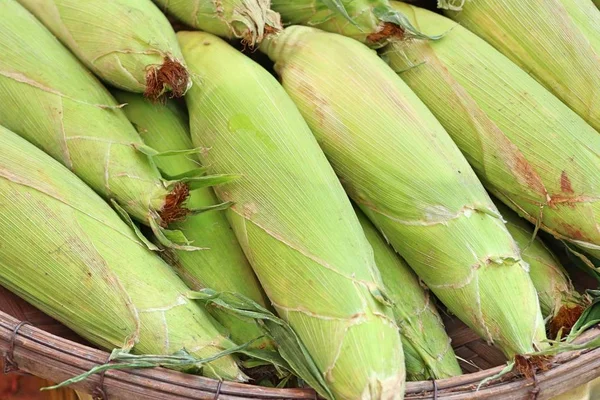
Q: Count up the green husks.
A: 12